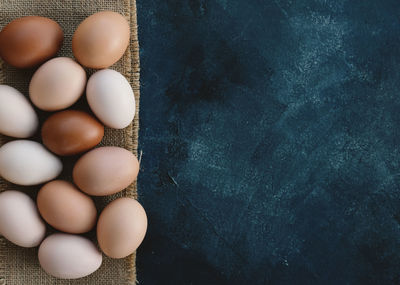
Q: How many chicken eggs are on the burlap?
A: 12